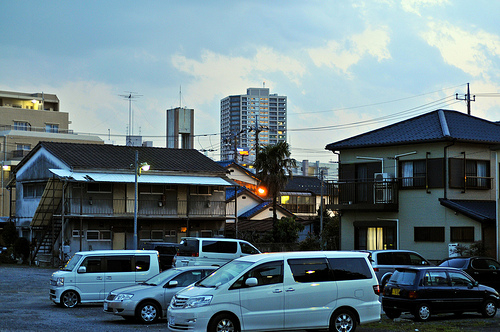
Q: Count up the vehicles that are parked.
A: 8